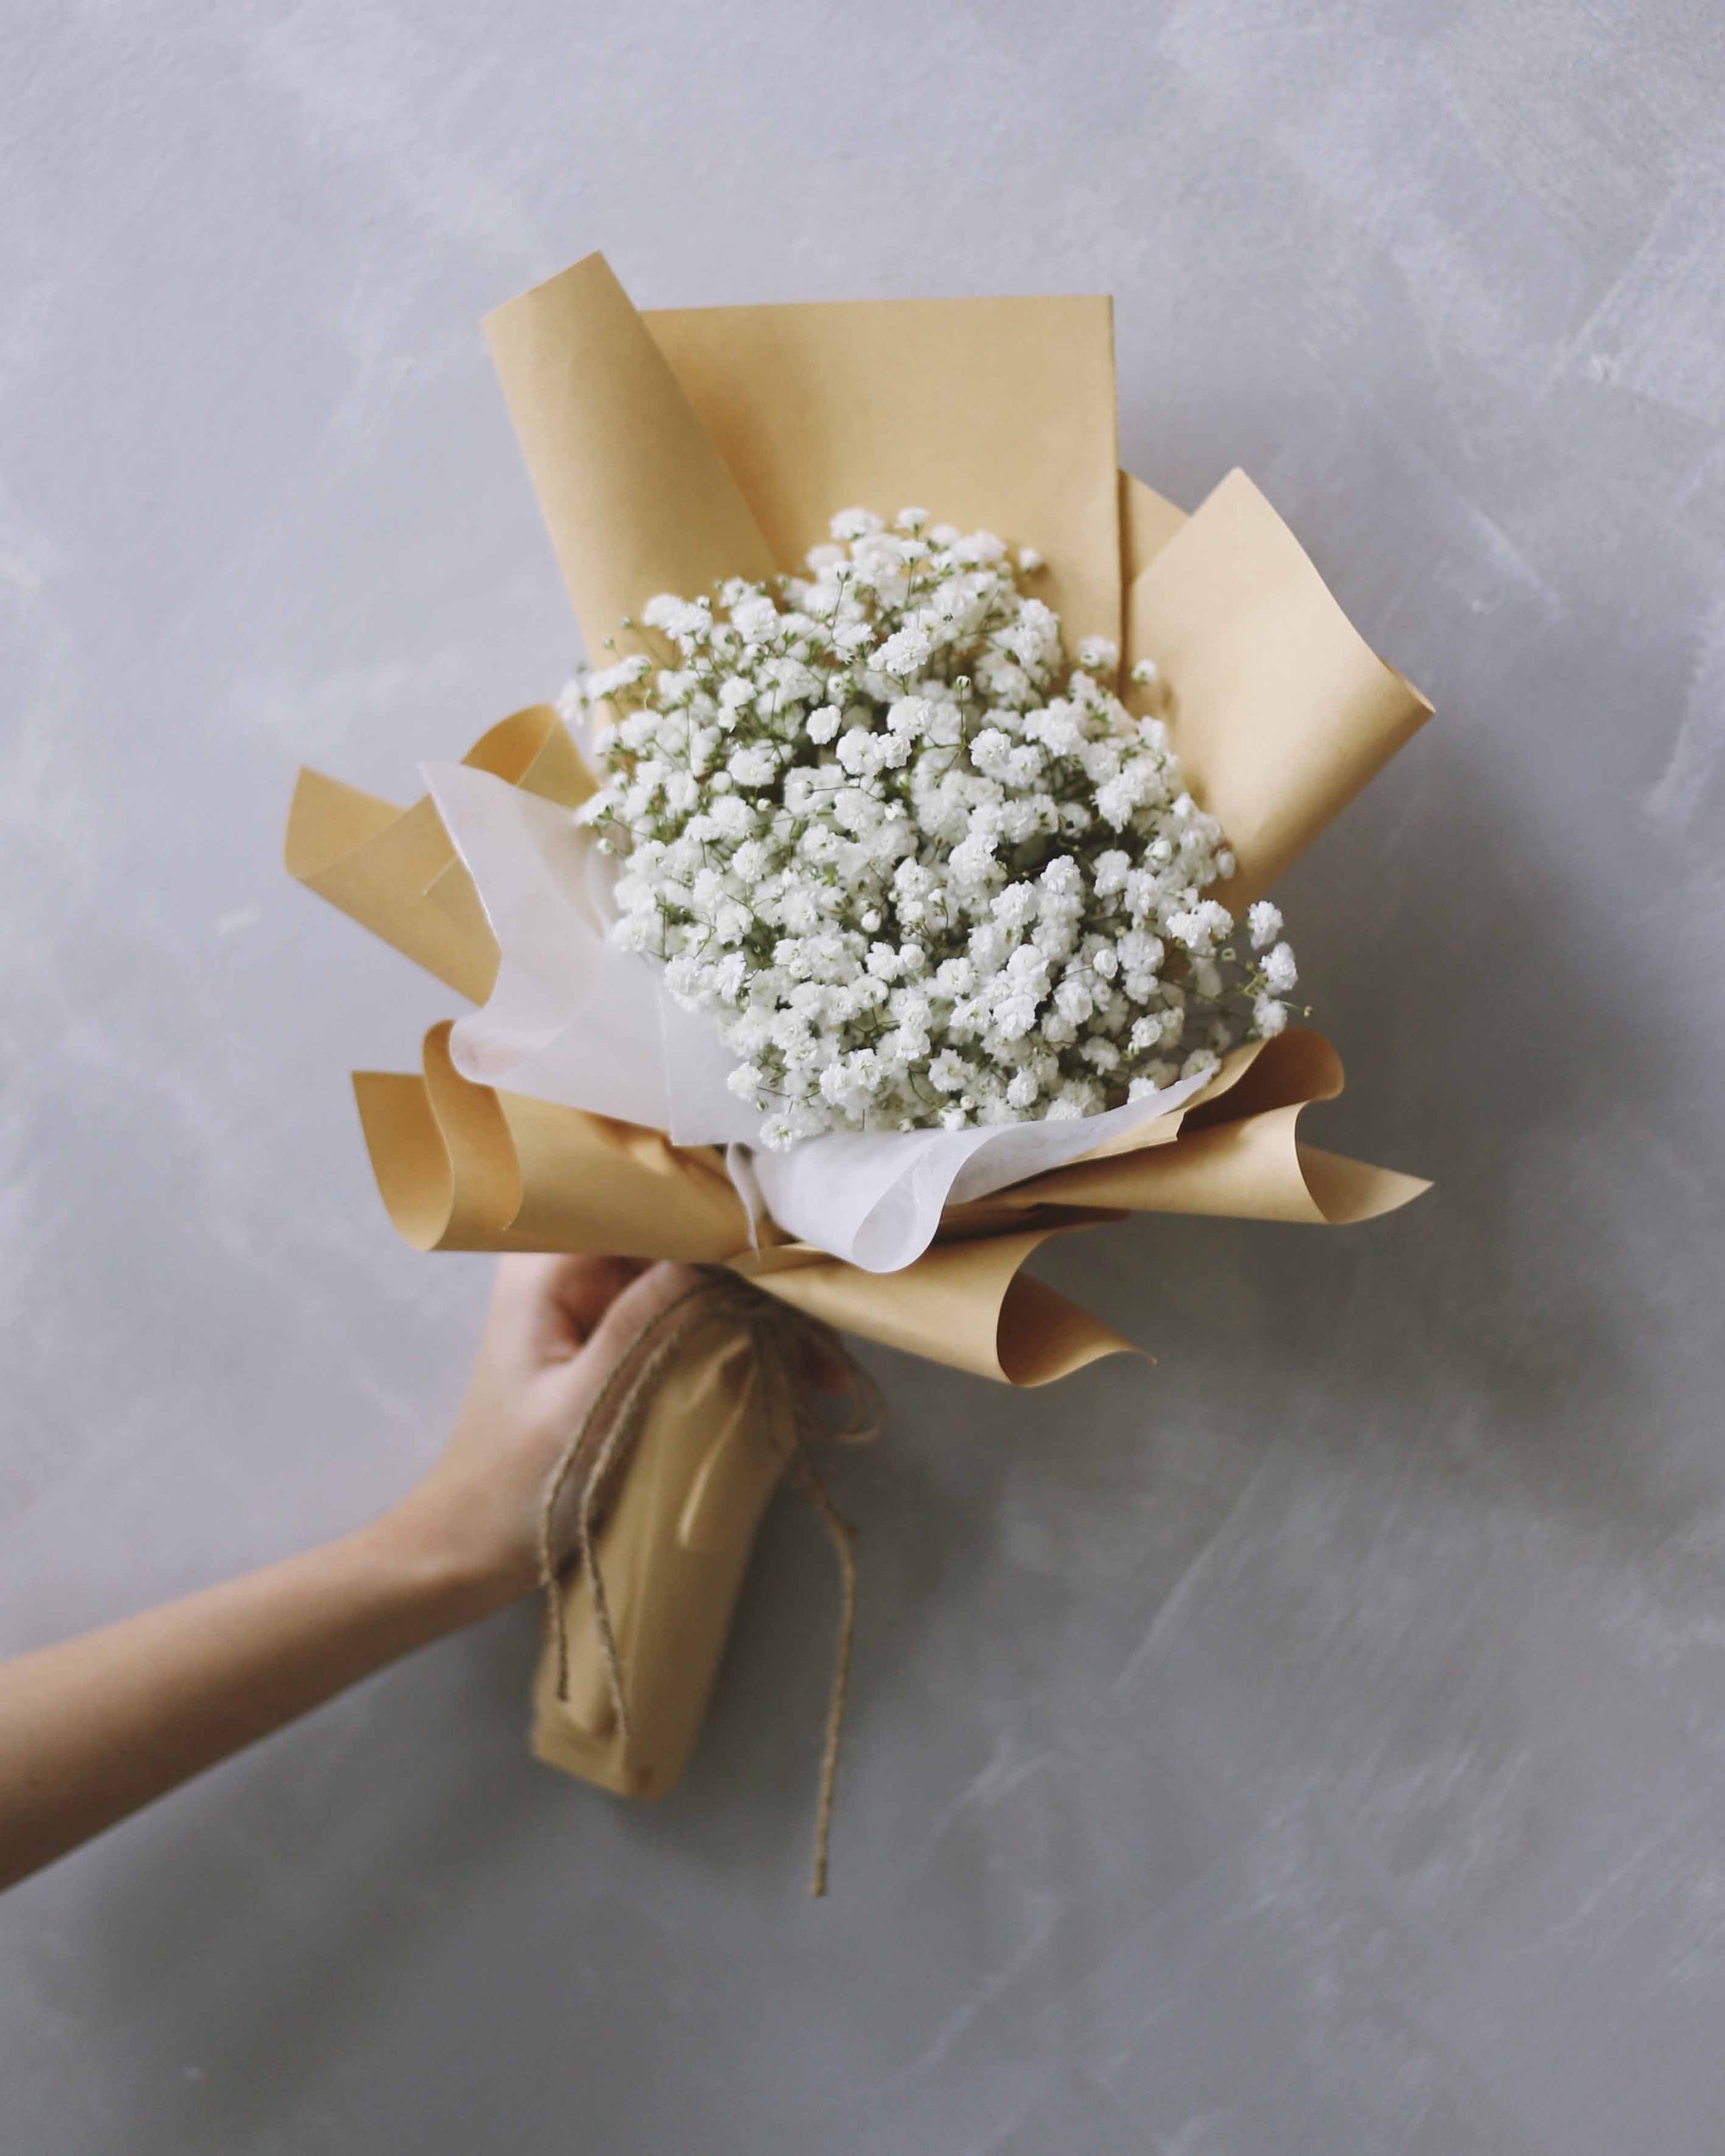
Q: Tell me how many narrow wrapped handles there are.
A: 1